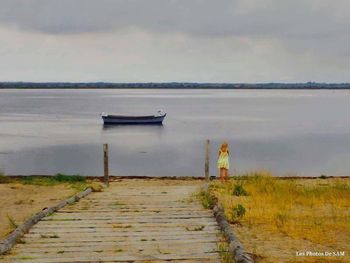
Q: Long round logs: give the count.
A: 2